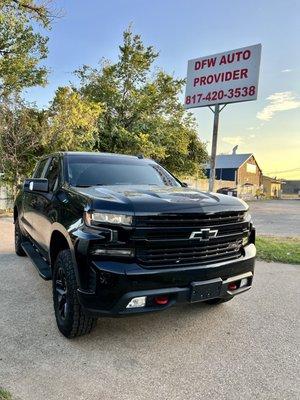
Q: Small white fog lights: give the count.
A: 2